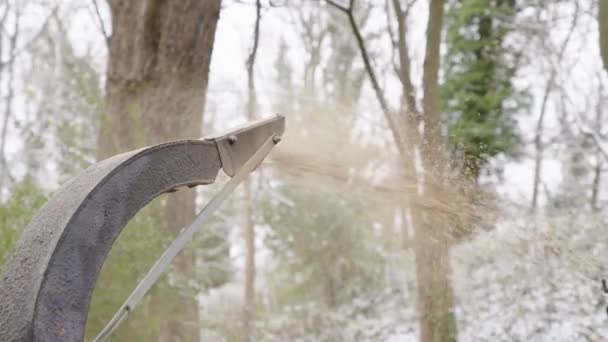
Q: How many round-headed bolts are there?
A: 2